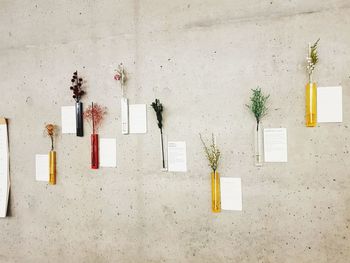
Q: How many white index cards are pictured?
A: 8